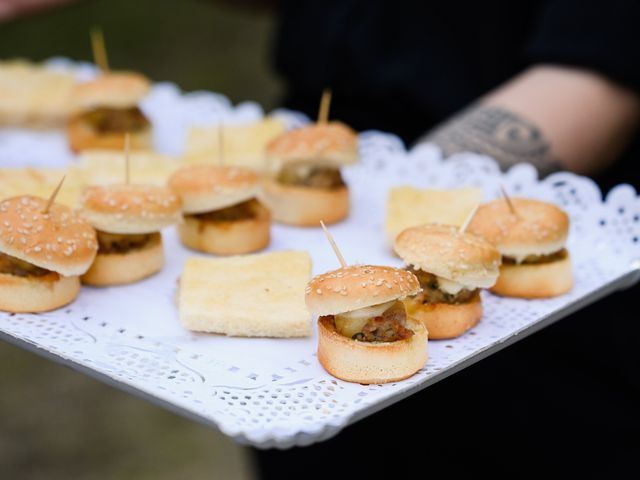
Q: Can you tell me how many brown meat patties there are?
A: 8